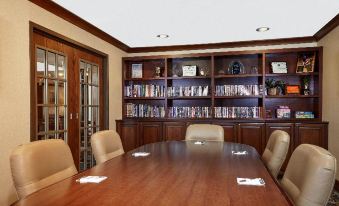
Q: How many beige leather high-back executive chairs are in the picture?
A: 5